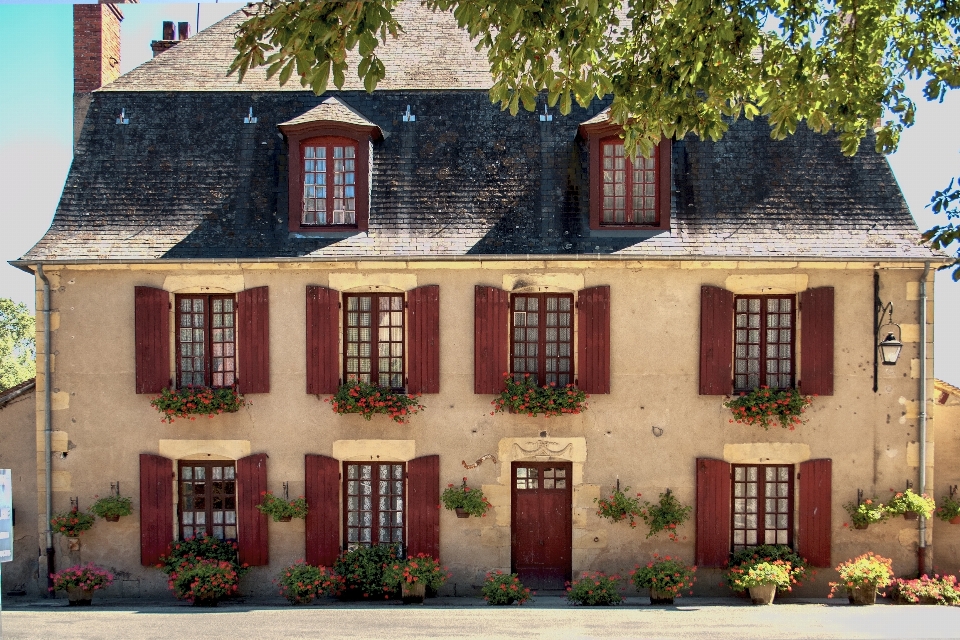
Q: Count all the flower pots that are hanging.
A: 9